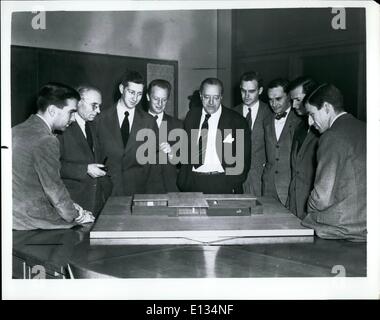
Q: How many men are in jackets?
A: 9